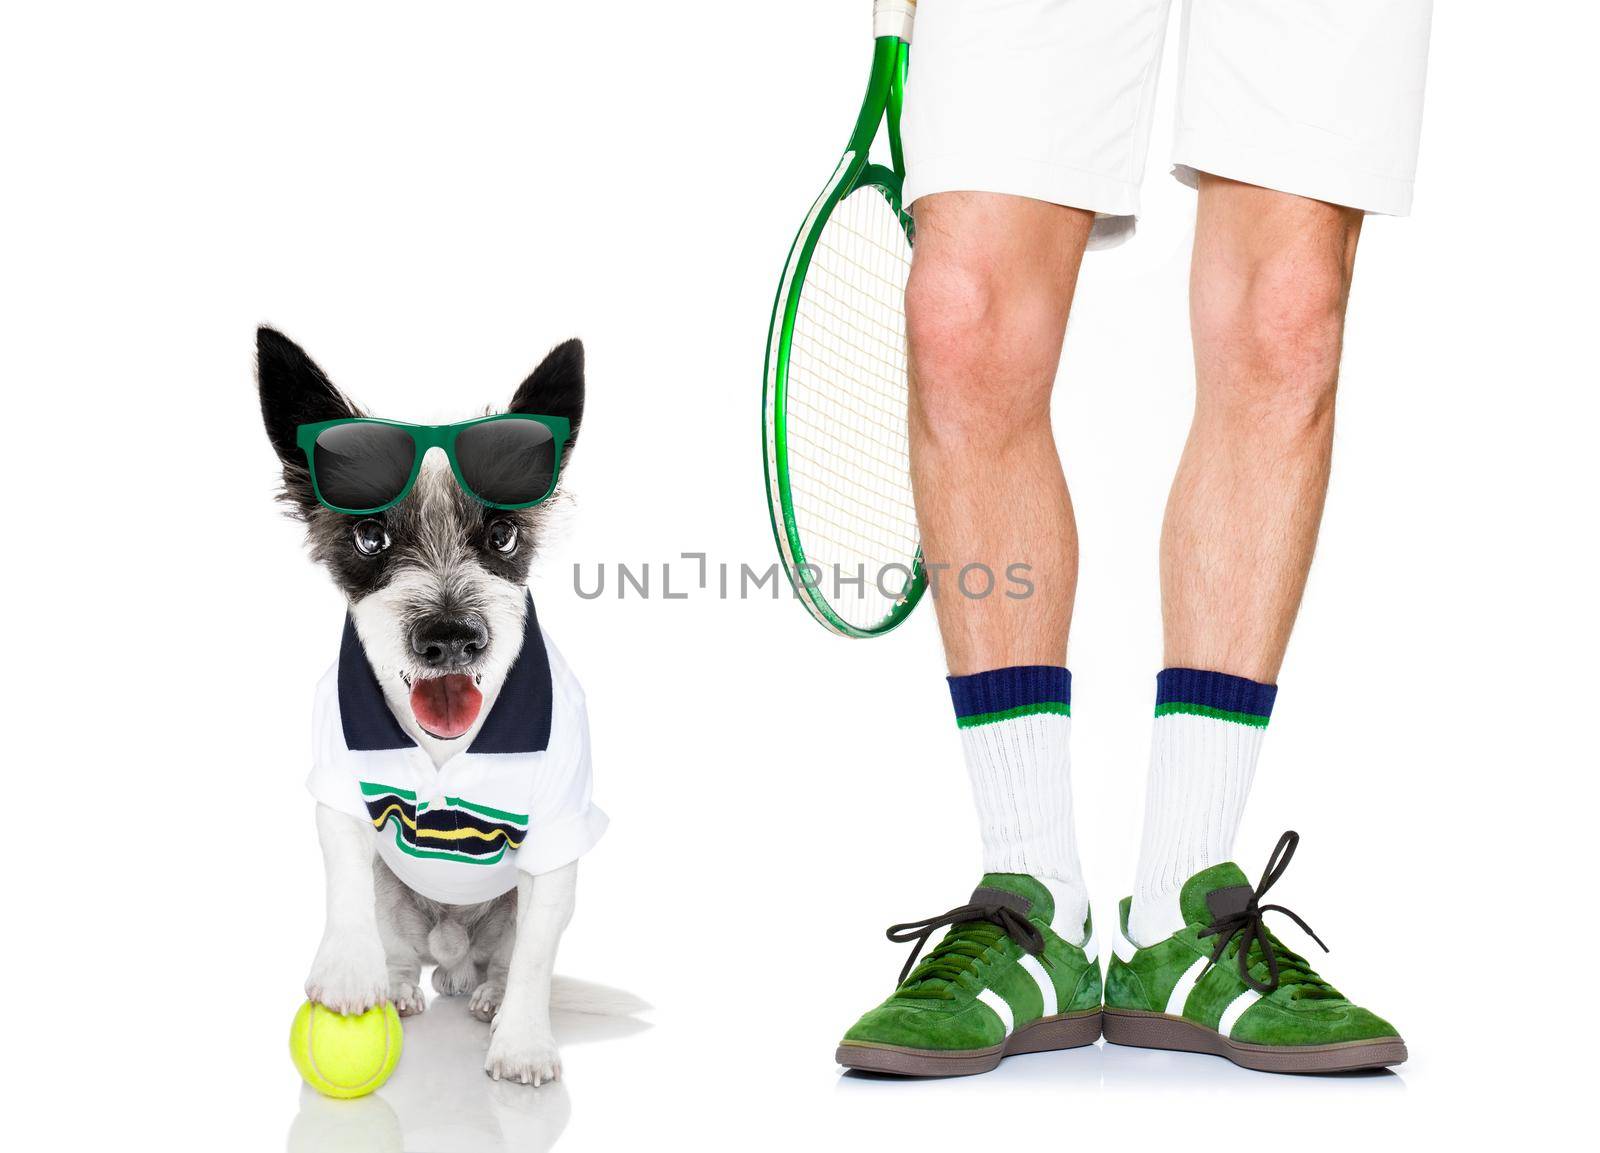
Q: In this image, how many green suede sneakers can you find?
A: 2